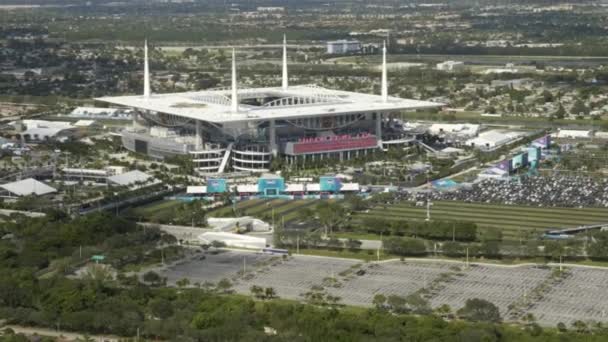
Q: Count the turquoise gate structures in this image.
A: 3